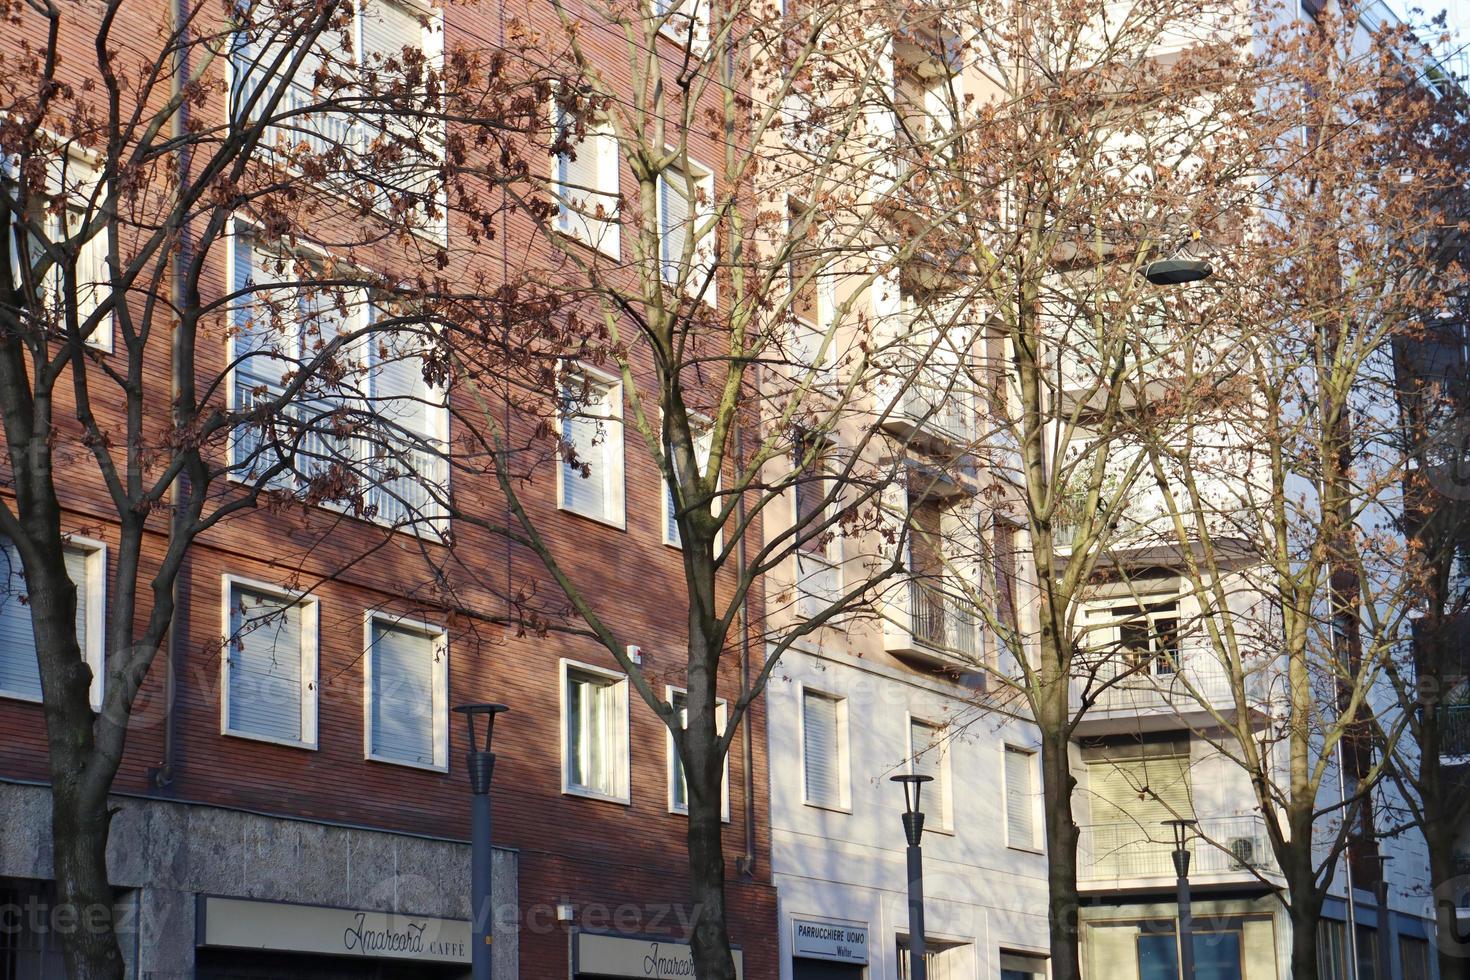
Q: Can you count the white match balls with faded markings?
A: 0